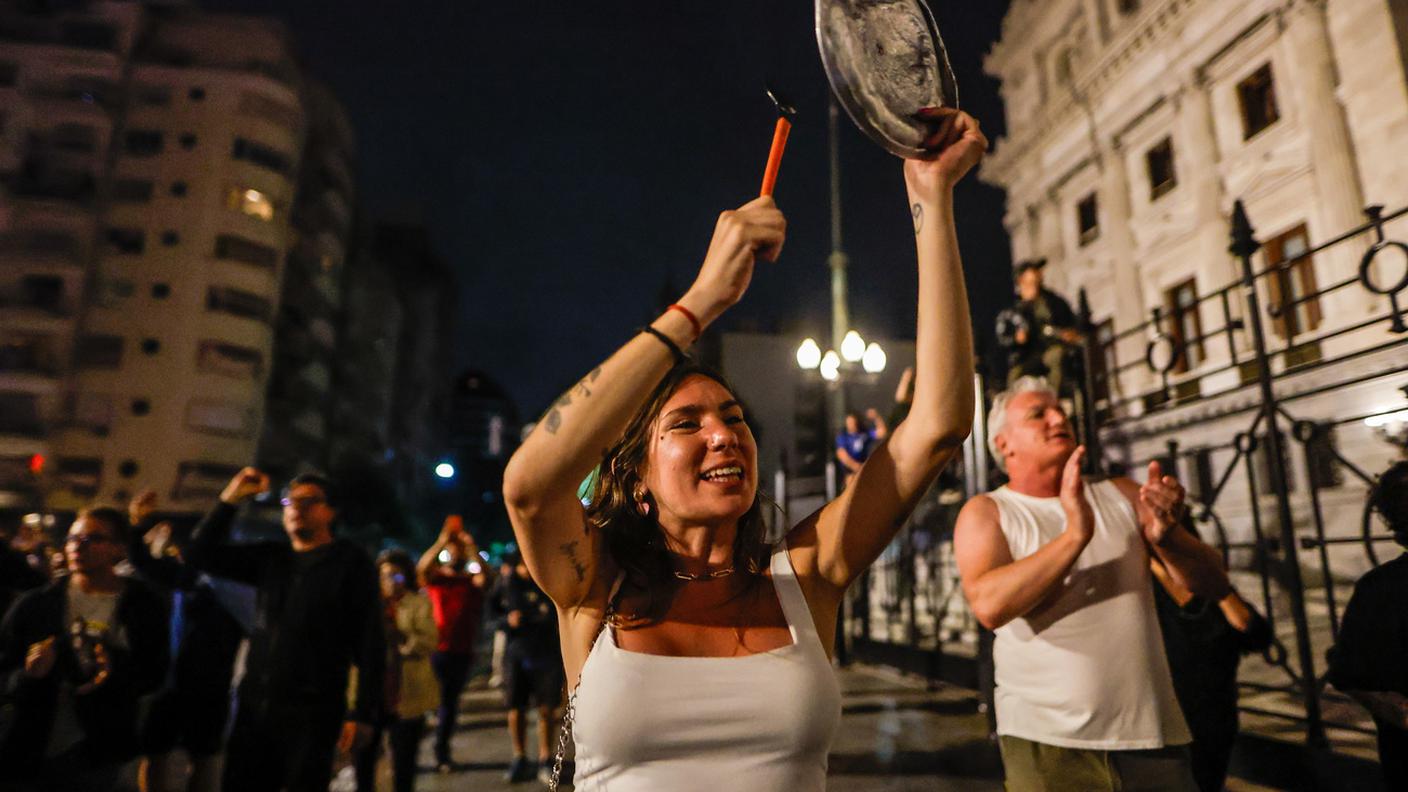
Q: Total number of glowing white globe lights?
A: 4